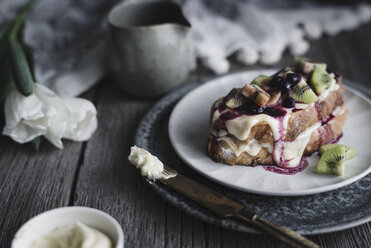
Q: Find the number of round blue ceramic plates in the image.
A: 1